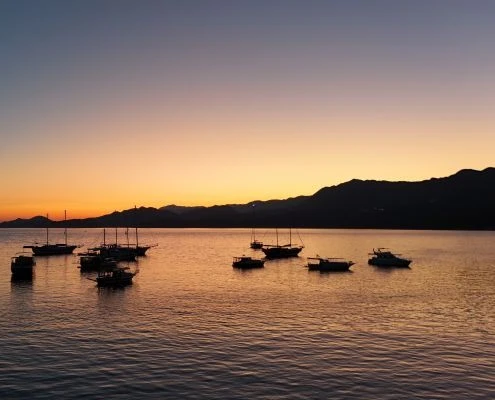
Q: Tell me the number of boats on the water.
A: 11